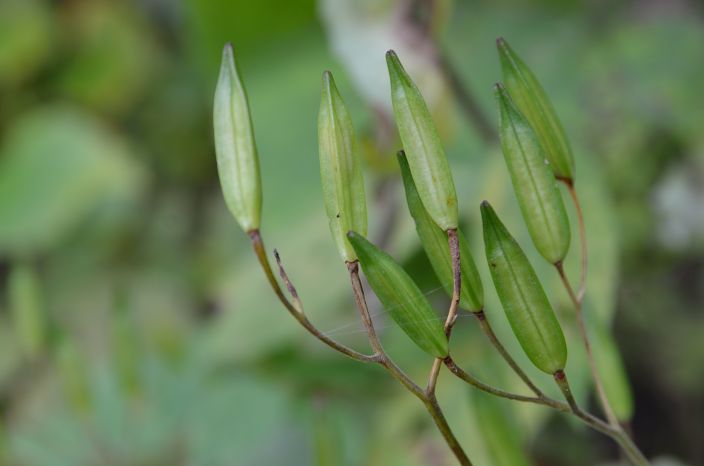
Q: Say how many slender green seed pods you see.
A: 8